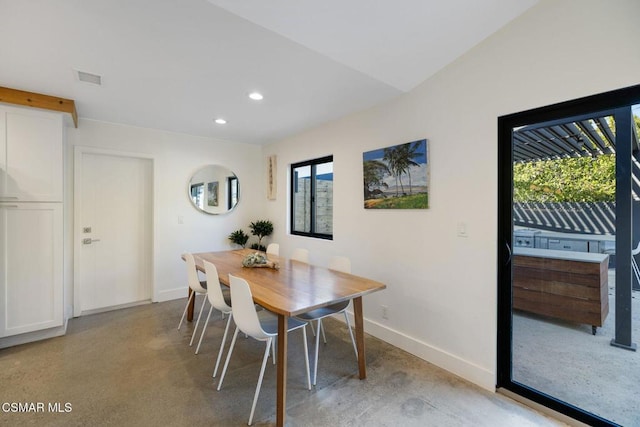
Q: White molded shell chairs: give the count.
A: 6